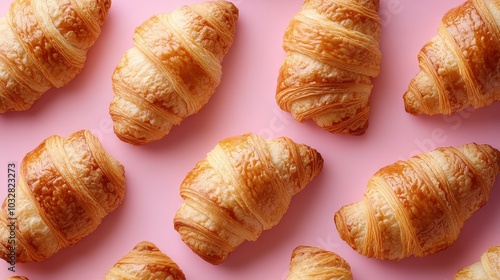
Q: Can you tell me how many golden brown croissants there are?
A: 10